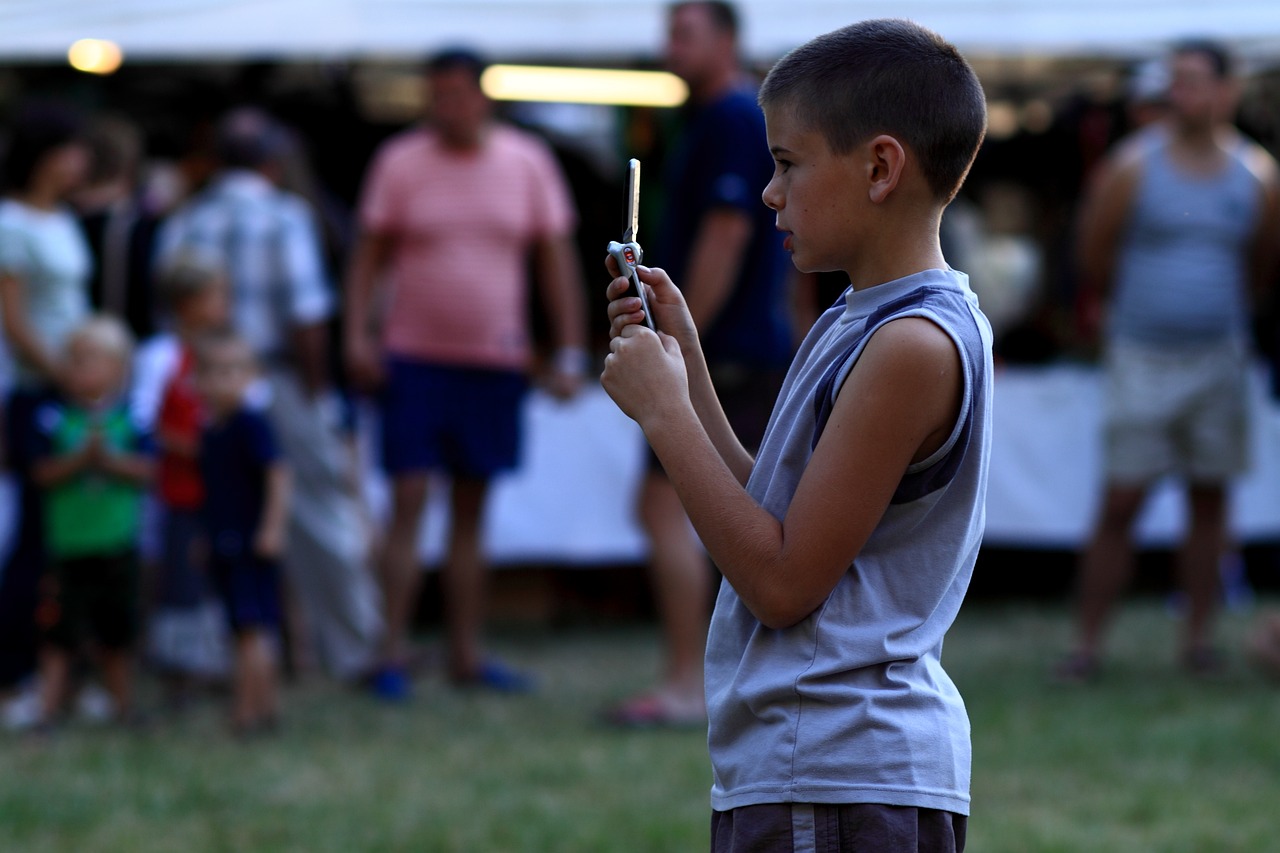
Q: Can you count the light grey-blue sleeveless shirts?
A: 2